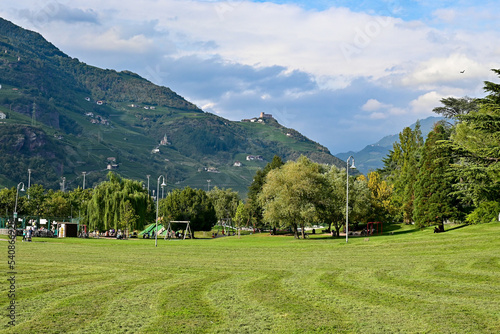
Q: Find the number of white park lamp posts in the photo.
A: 3